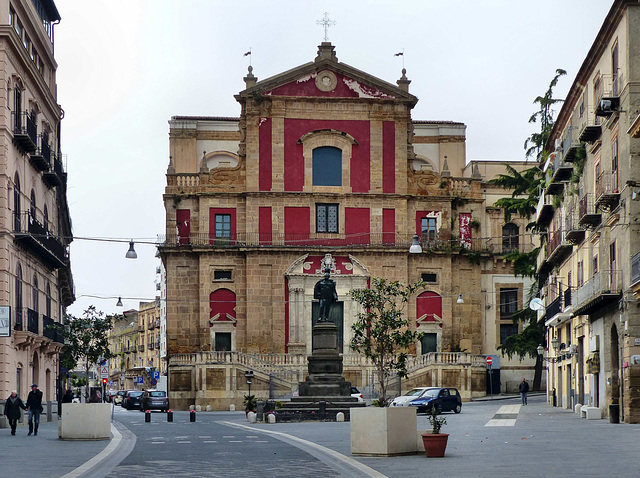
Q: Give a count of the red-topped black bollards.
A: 3